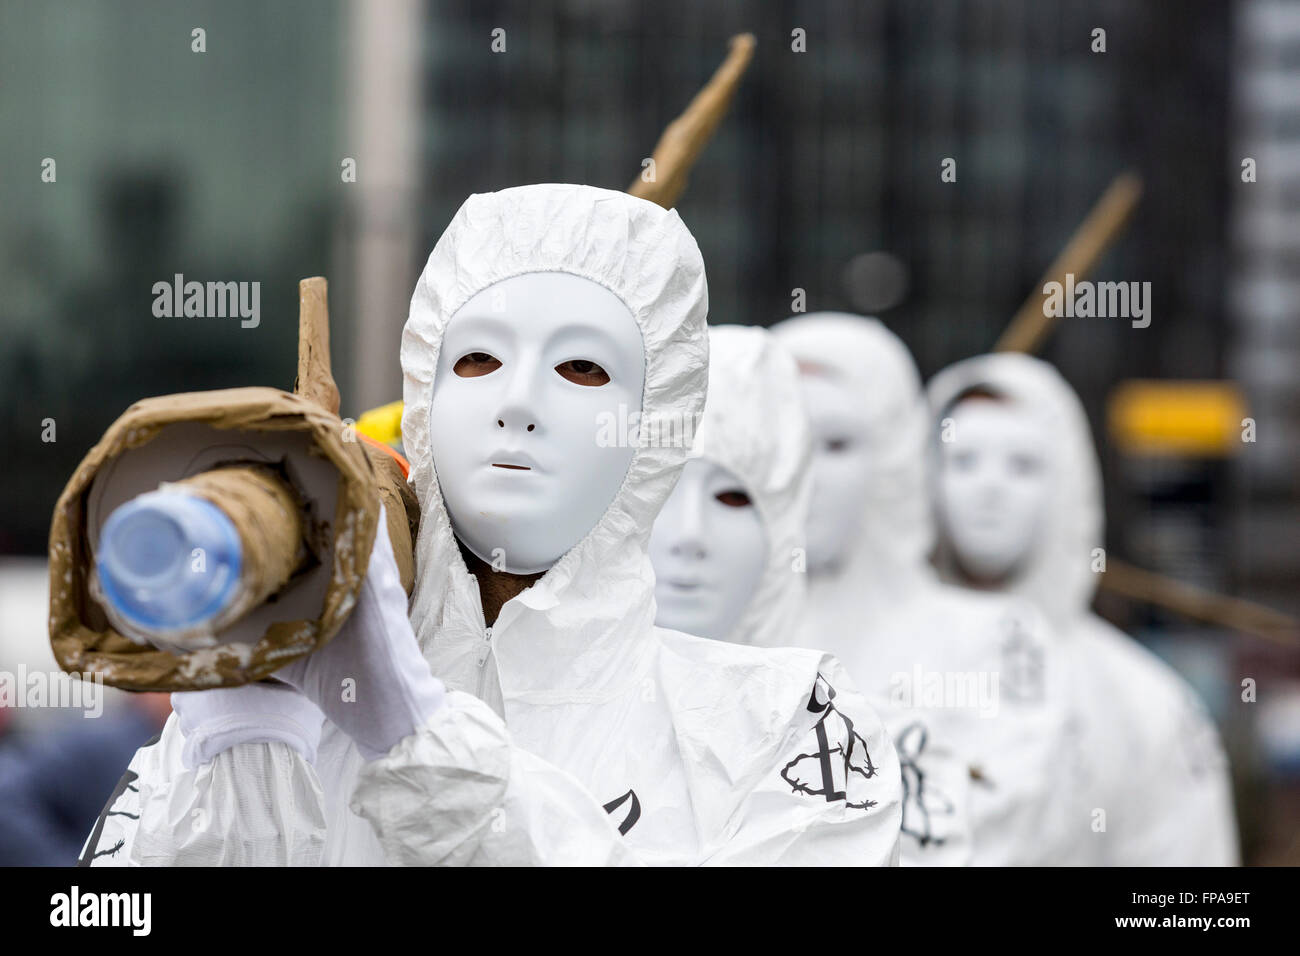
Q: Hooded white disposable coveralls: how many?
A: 4